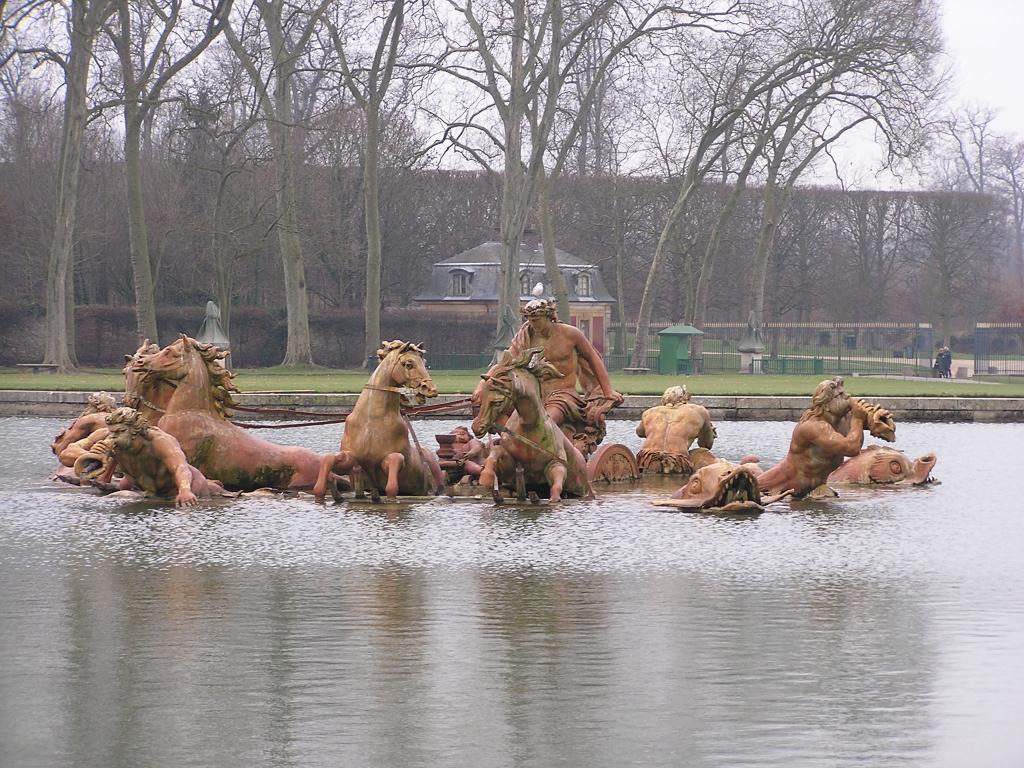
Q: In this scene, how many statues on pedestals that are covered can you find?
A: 3